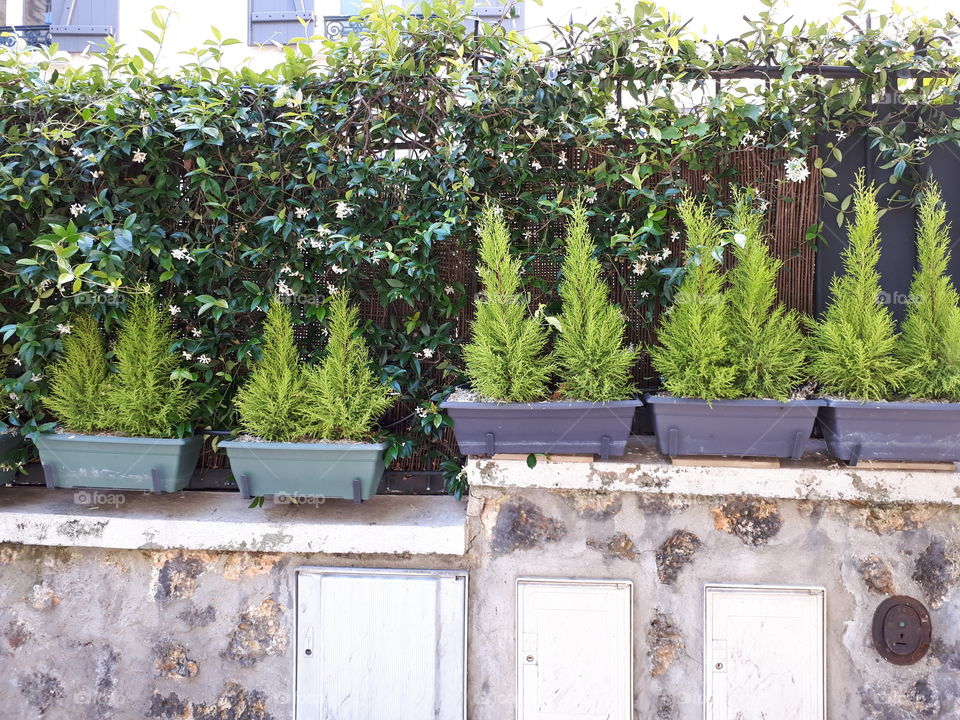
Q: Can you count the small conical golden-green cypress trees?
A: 10